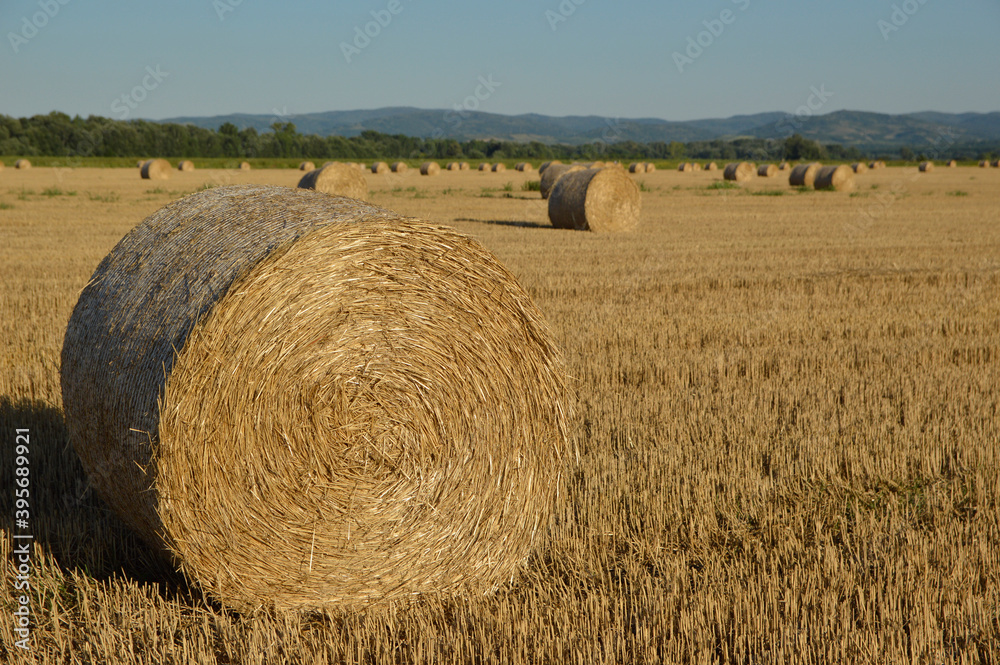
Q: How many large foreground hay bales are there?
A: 1